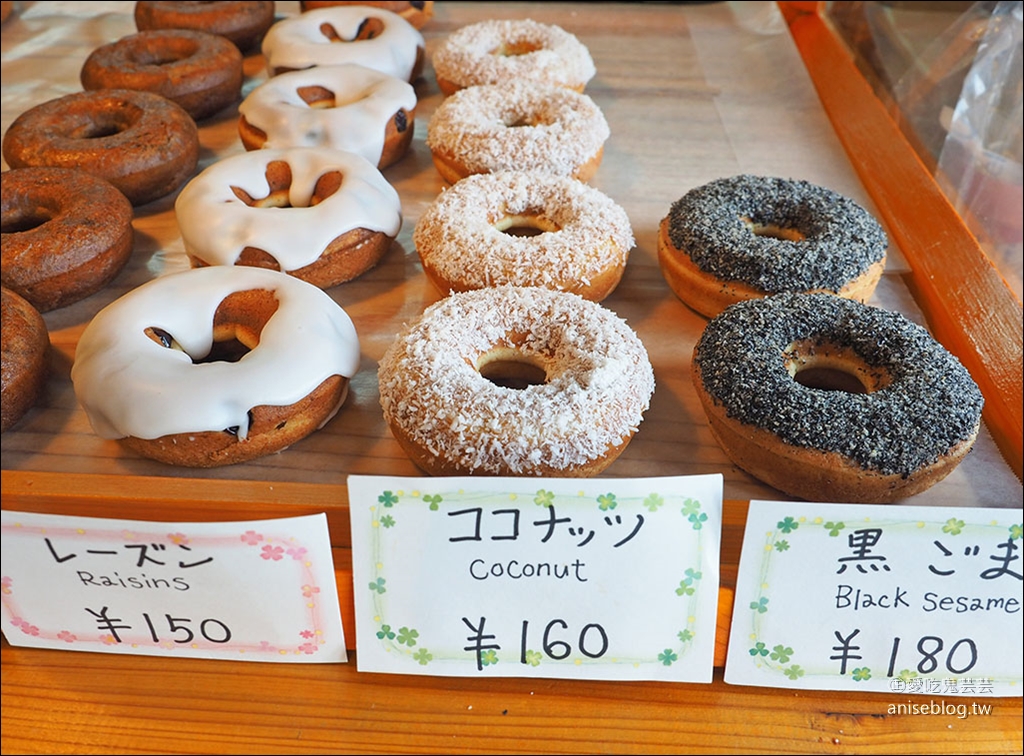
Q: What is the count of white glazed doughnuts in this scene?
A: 4